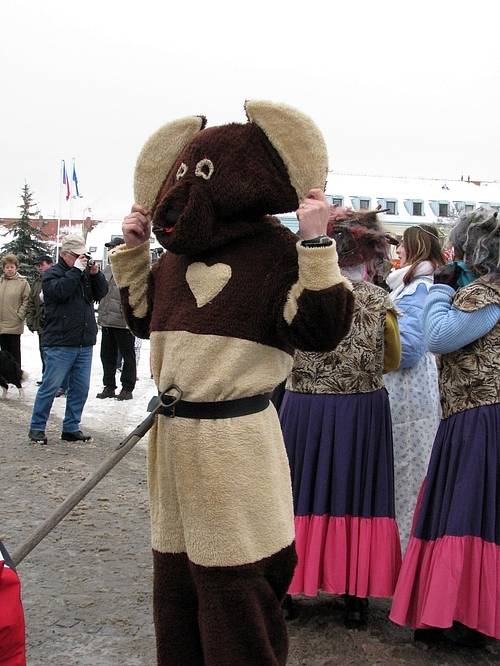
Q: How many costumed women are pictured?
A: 3